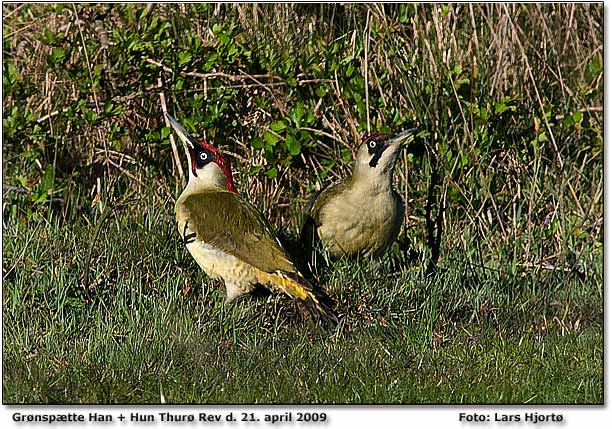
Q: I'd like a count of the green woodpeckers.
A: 2